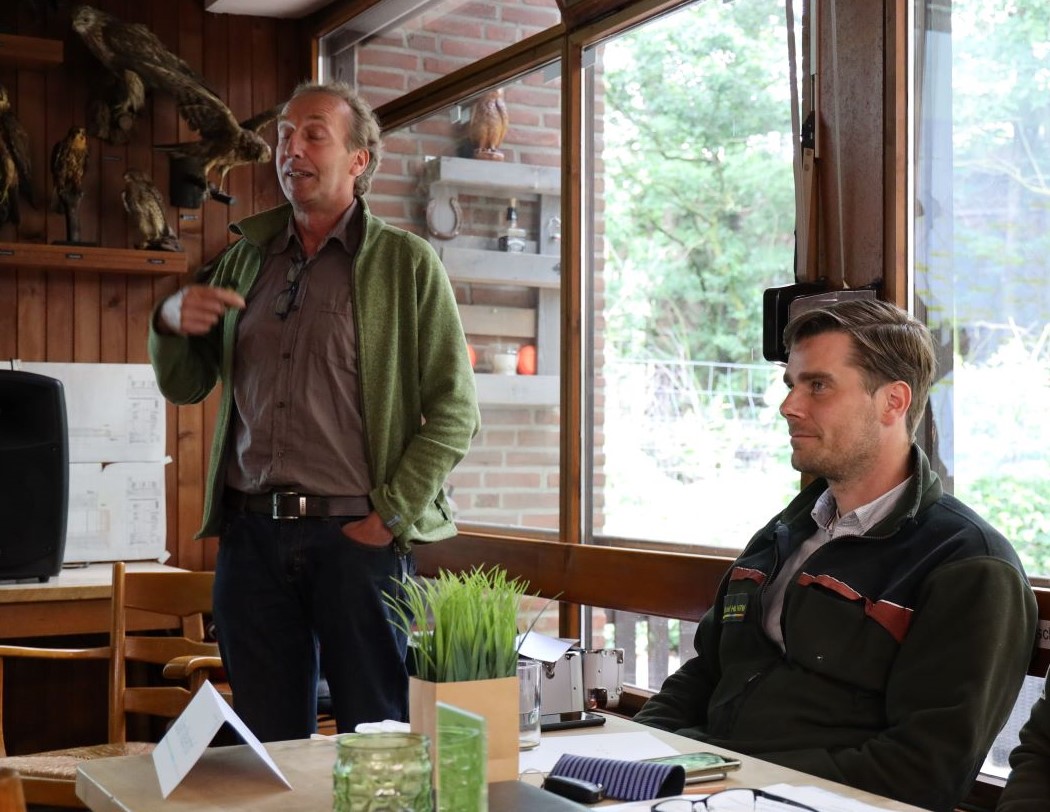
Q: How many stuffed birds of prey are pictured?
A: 5